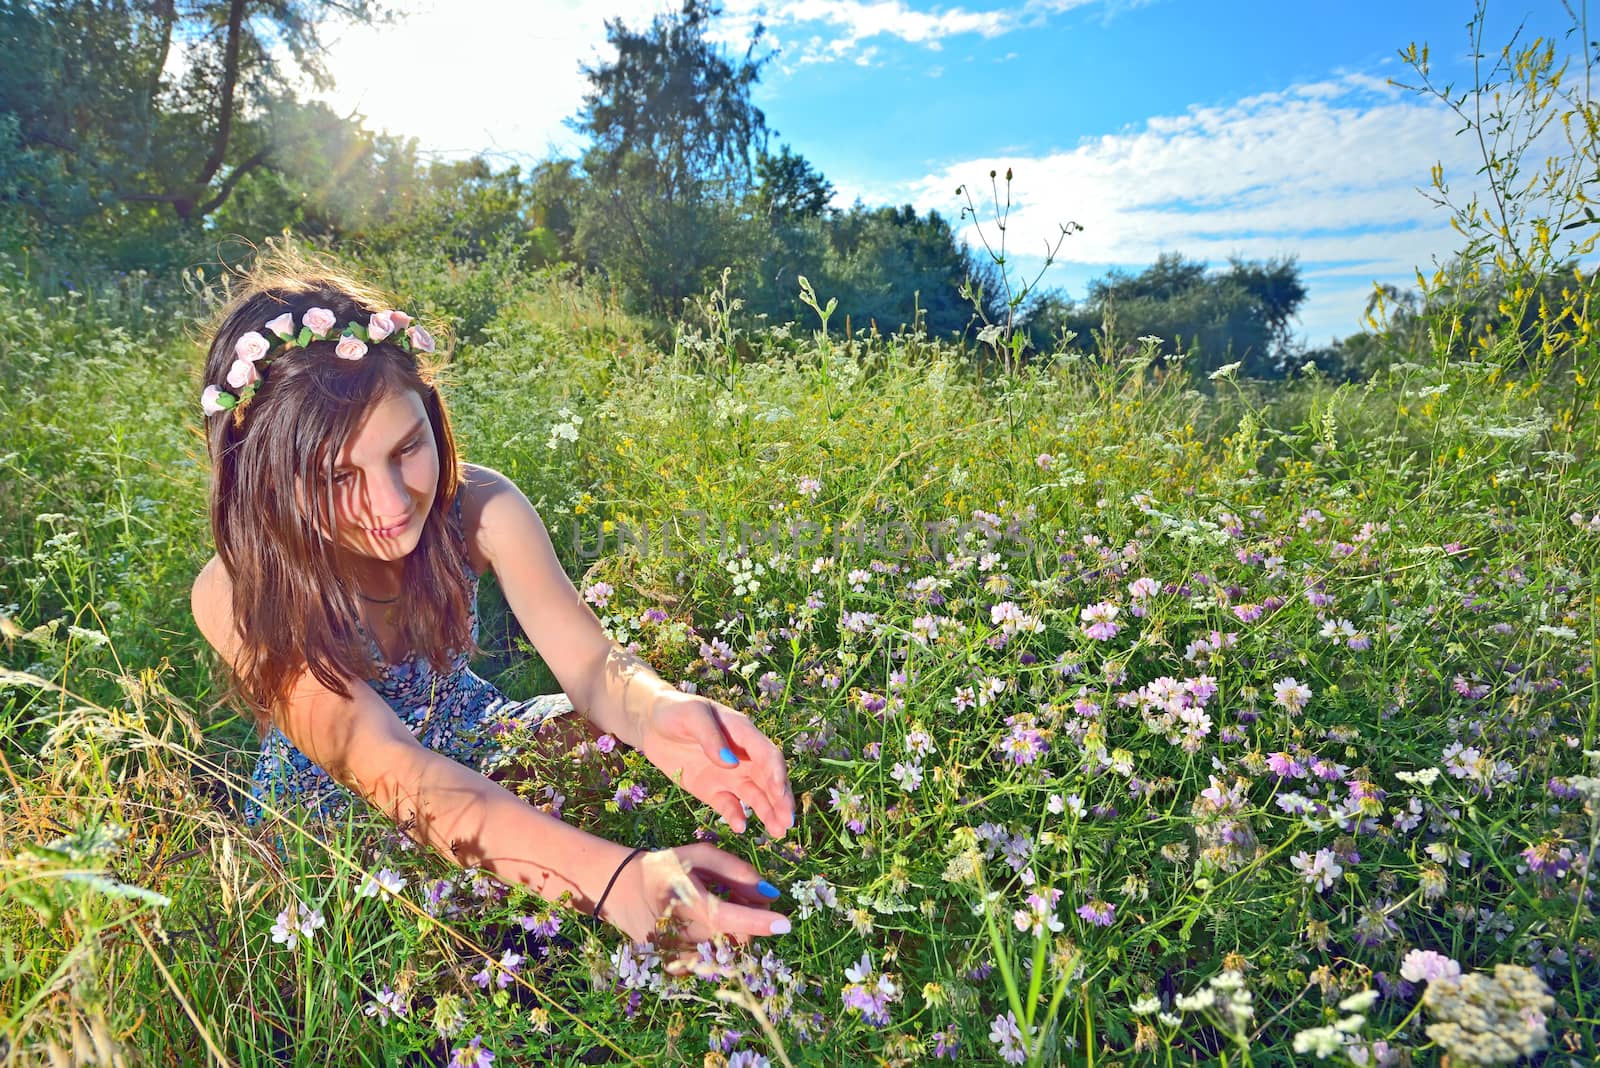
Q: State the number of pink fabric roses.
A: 9